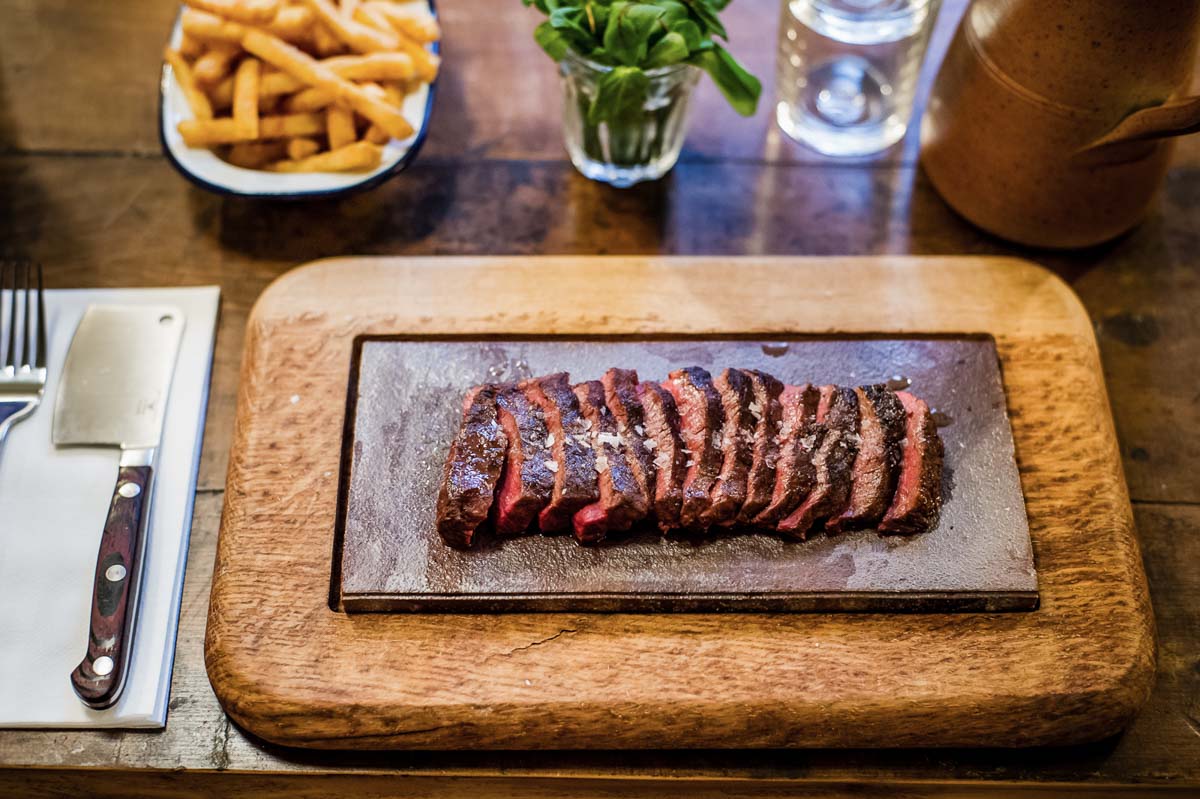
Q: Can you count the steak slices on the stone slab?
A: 13